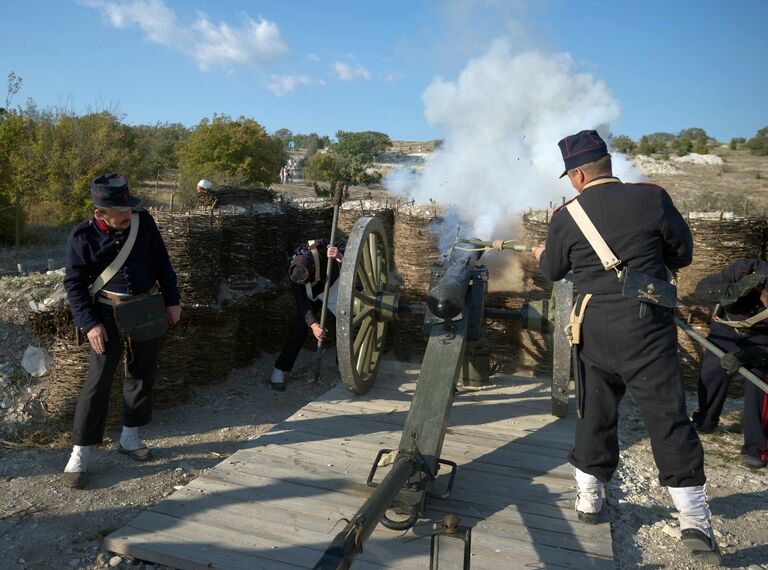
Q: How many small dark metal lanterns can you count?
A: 0